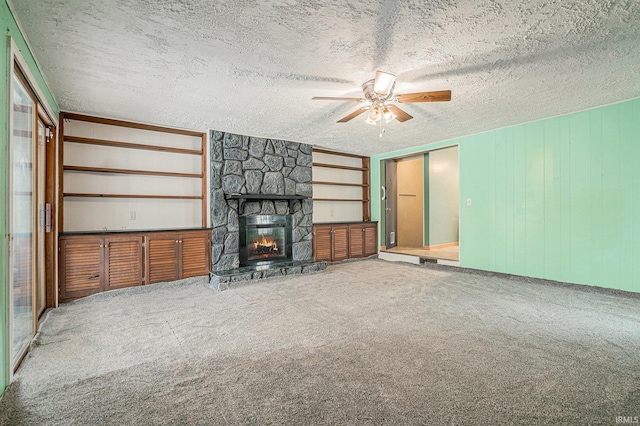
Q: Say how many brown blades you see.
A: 4